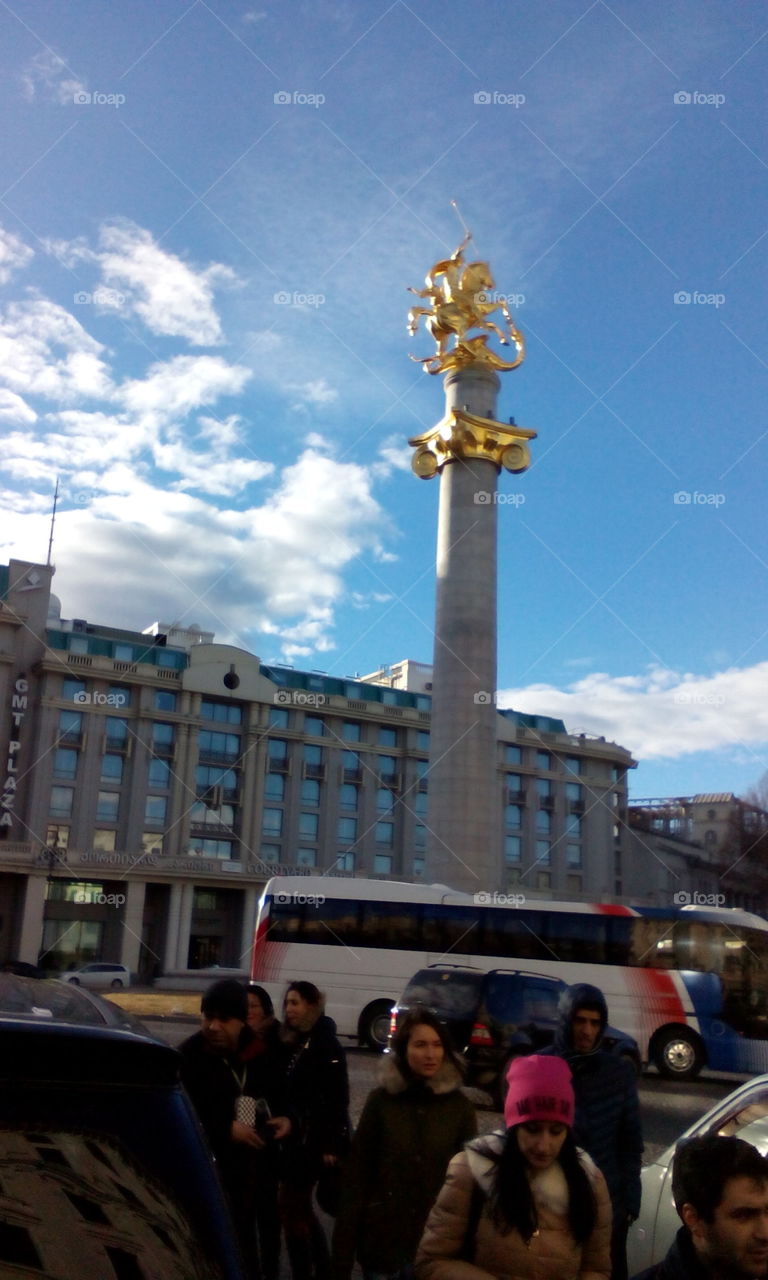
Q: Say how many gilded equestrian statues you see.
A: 1